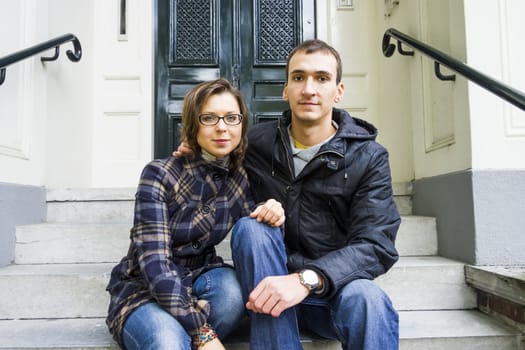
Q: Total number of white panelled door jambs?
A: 2